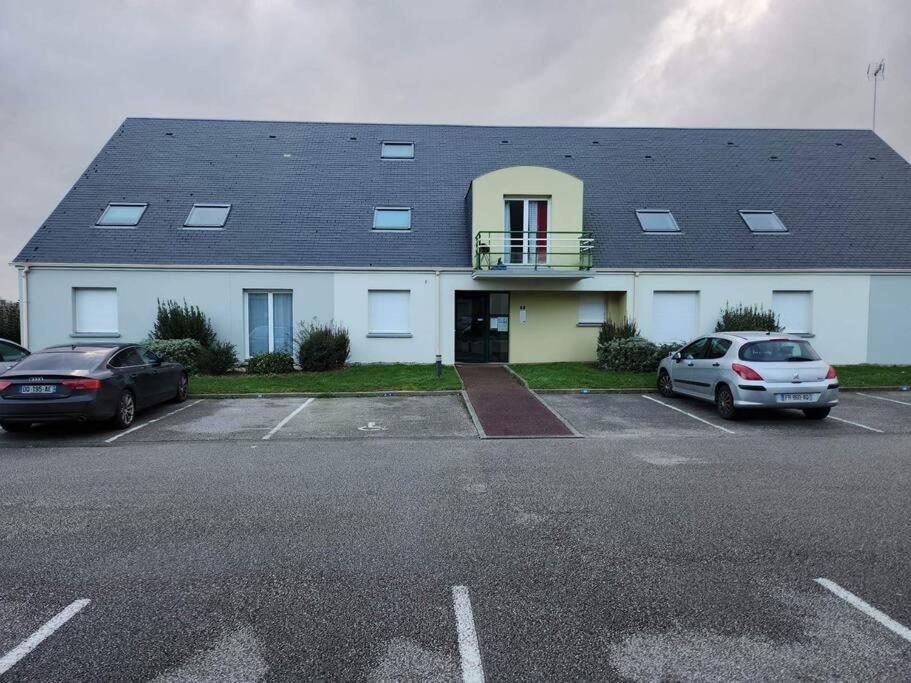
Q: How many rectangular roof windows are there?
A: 6